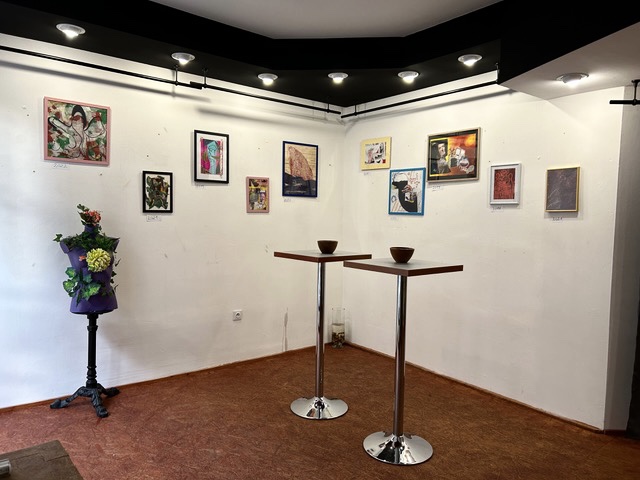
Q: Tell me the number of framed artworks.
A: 10